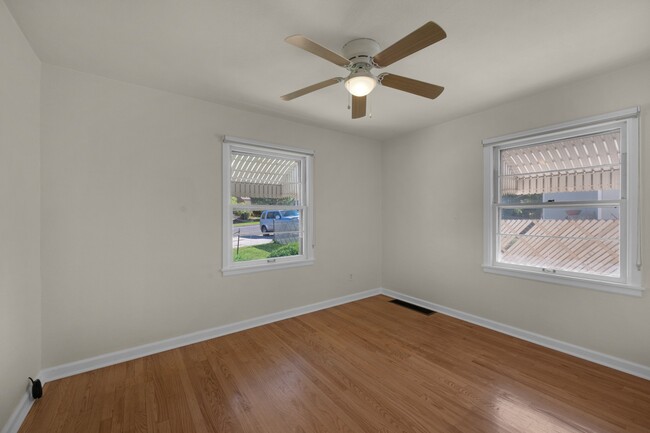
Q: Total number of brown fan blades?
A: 5